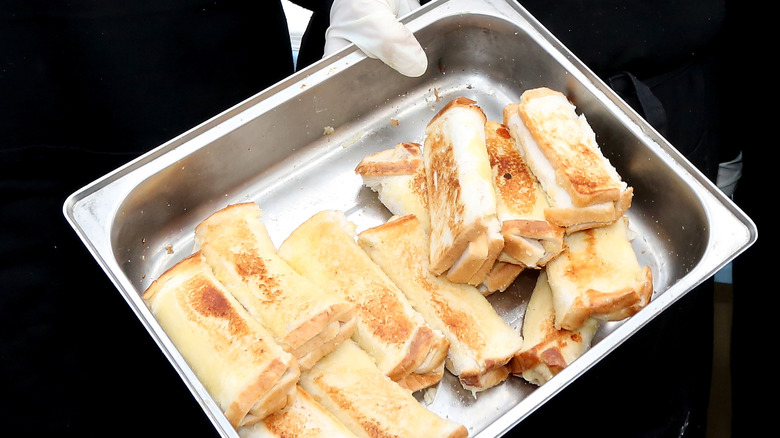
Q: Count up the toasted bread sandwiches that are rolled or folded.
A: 12